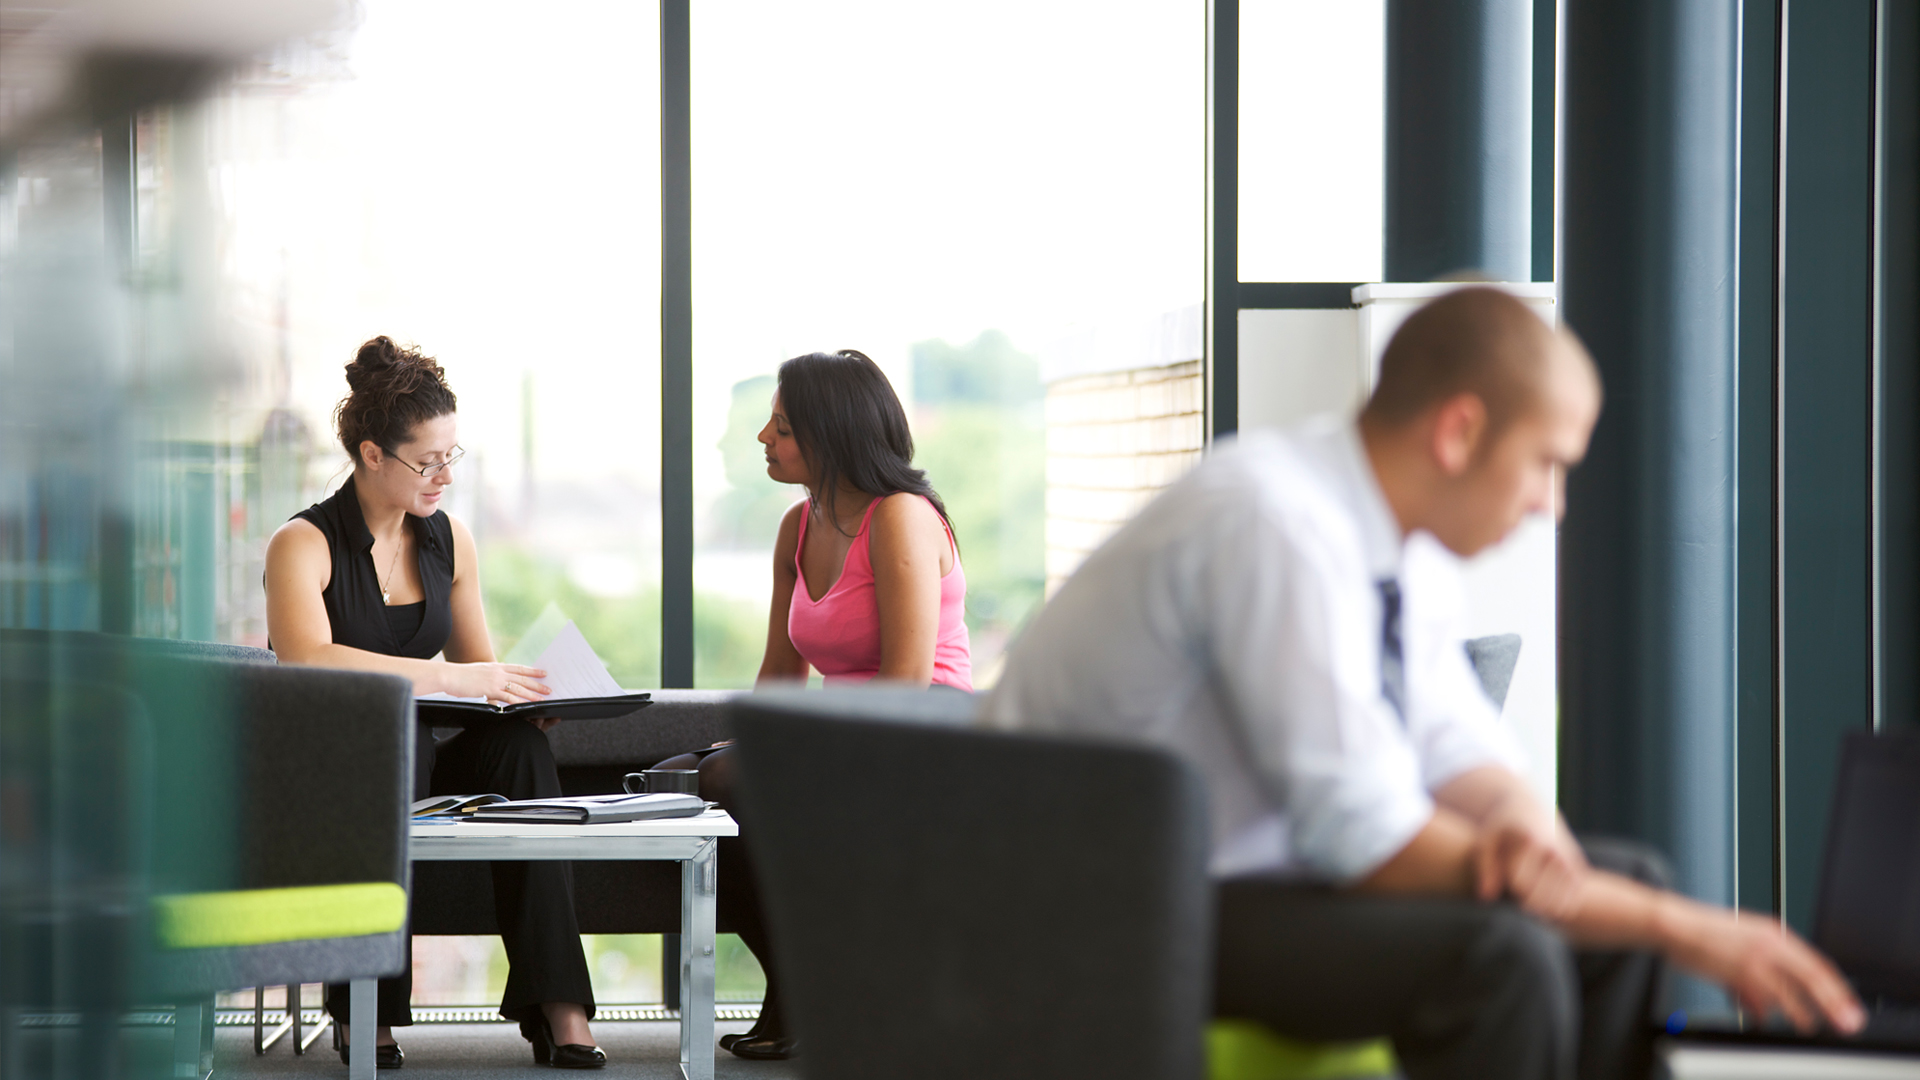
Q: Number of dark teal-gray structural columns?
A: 2